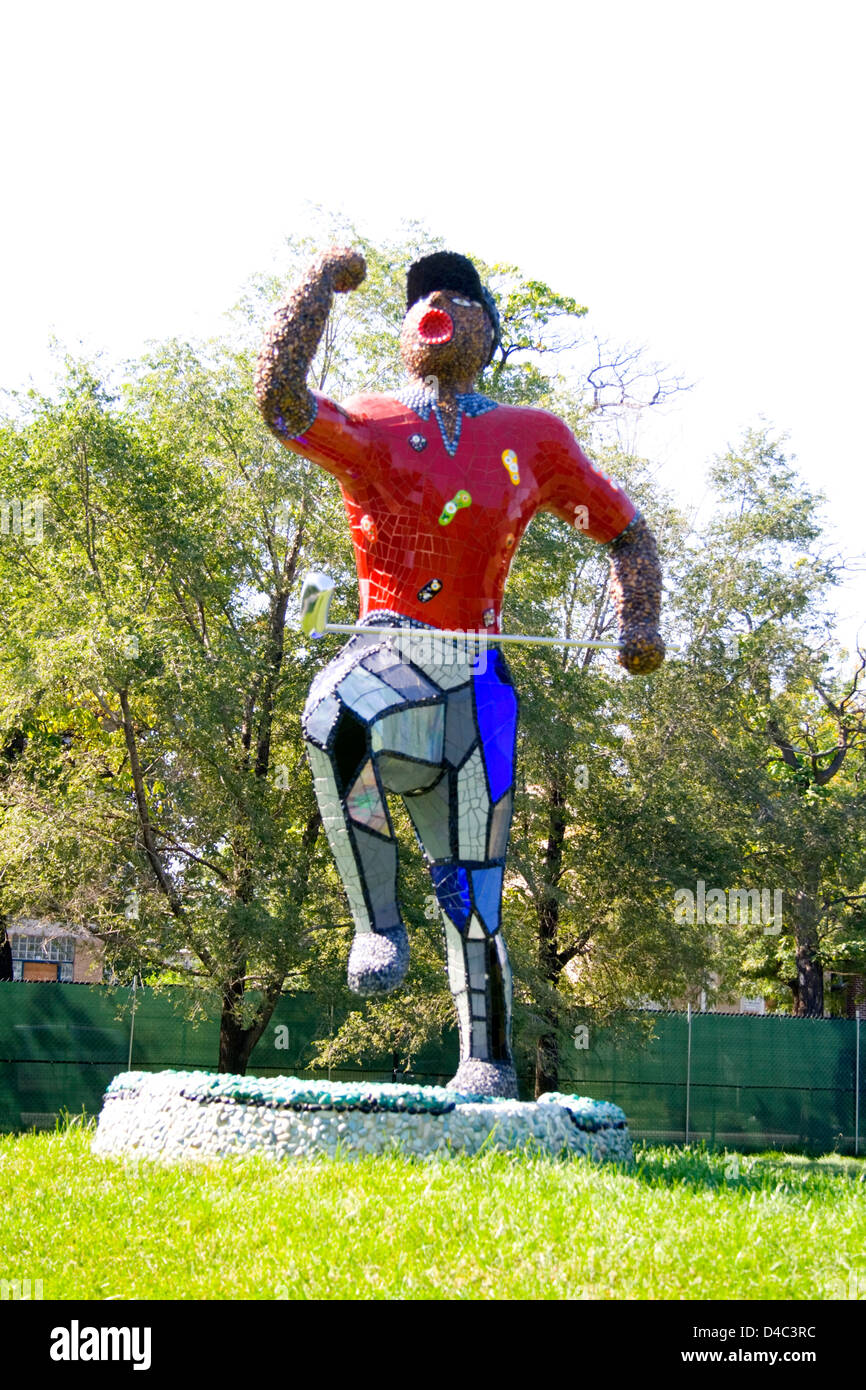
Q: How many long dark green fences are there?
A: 1